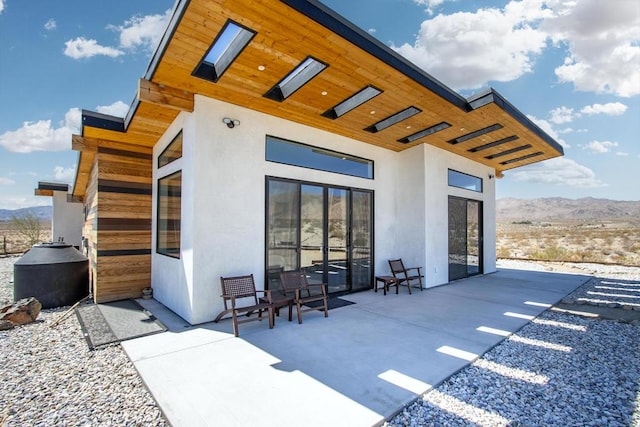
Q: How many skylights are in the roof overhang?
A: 9